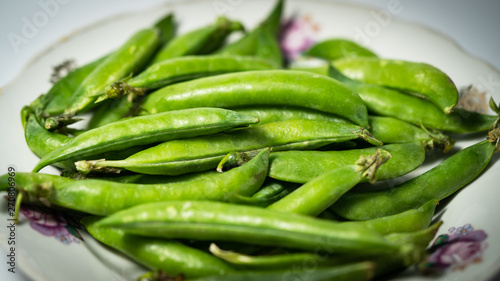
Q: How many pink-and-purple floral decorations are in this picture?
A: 3